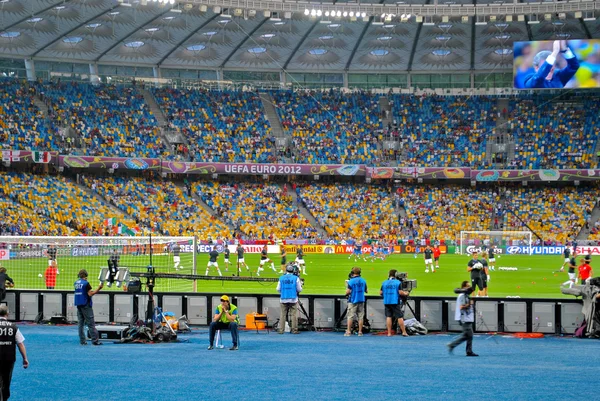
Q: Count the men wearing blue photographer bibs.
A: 4